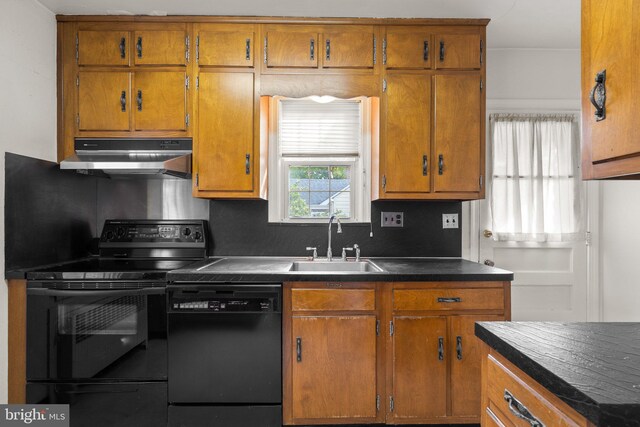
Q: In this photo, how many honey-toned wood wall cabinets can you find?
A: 13